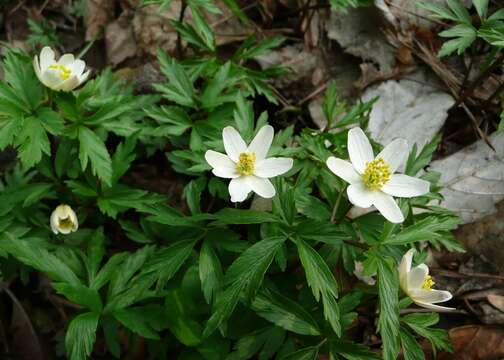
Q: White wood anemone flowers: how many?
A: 5